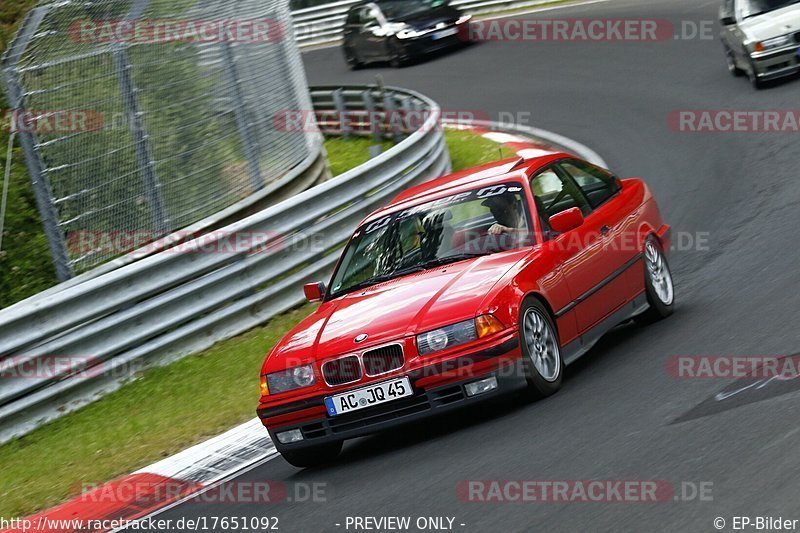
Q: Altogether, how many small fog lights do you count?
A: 2